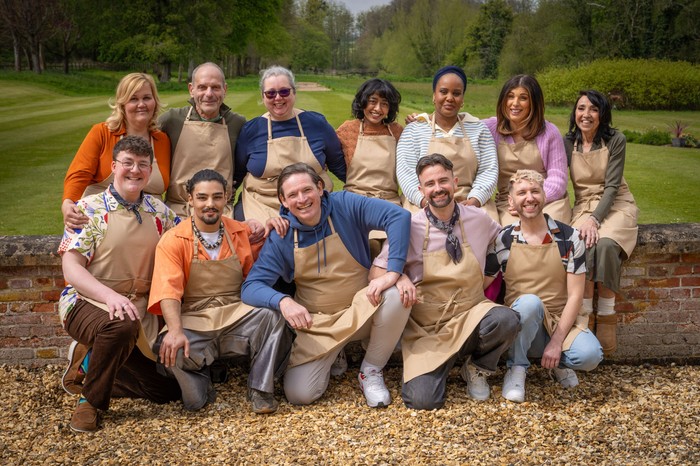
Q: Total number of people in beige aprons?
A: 12